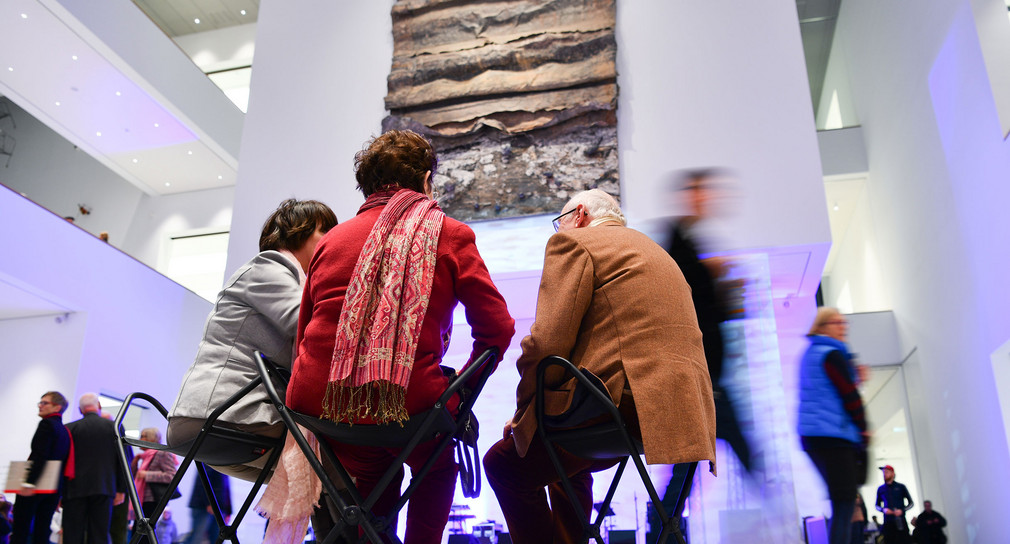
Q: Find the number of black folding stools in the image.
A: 3